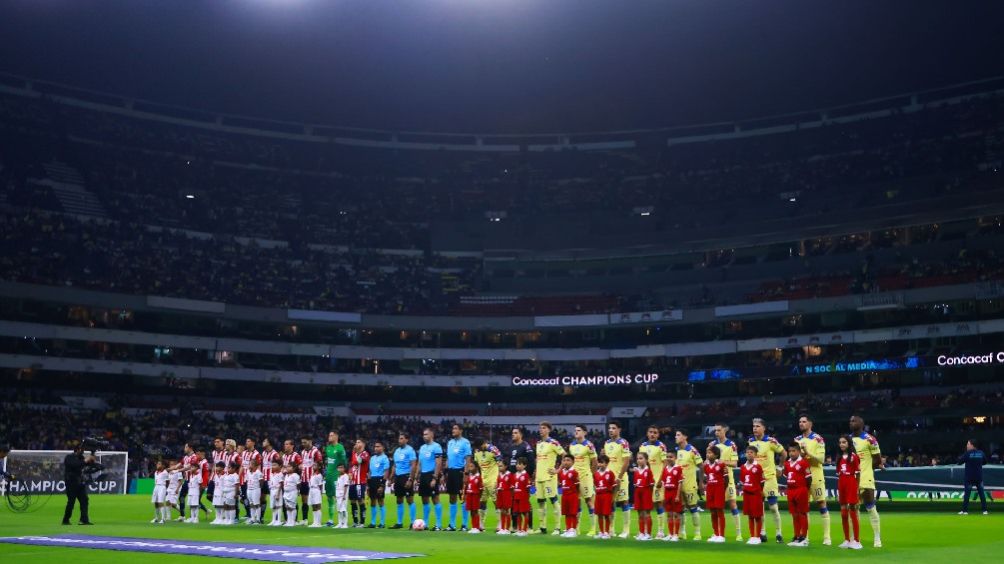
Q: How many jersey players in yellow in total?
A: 10